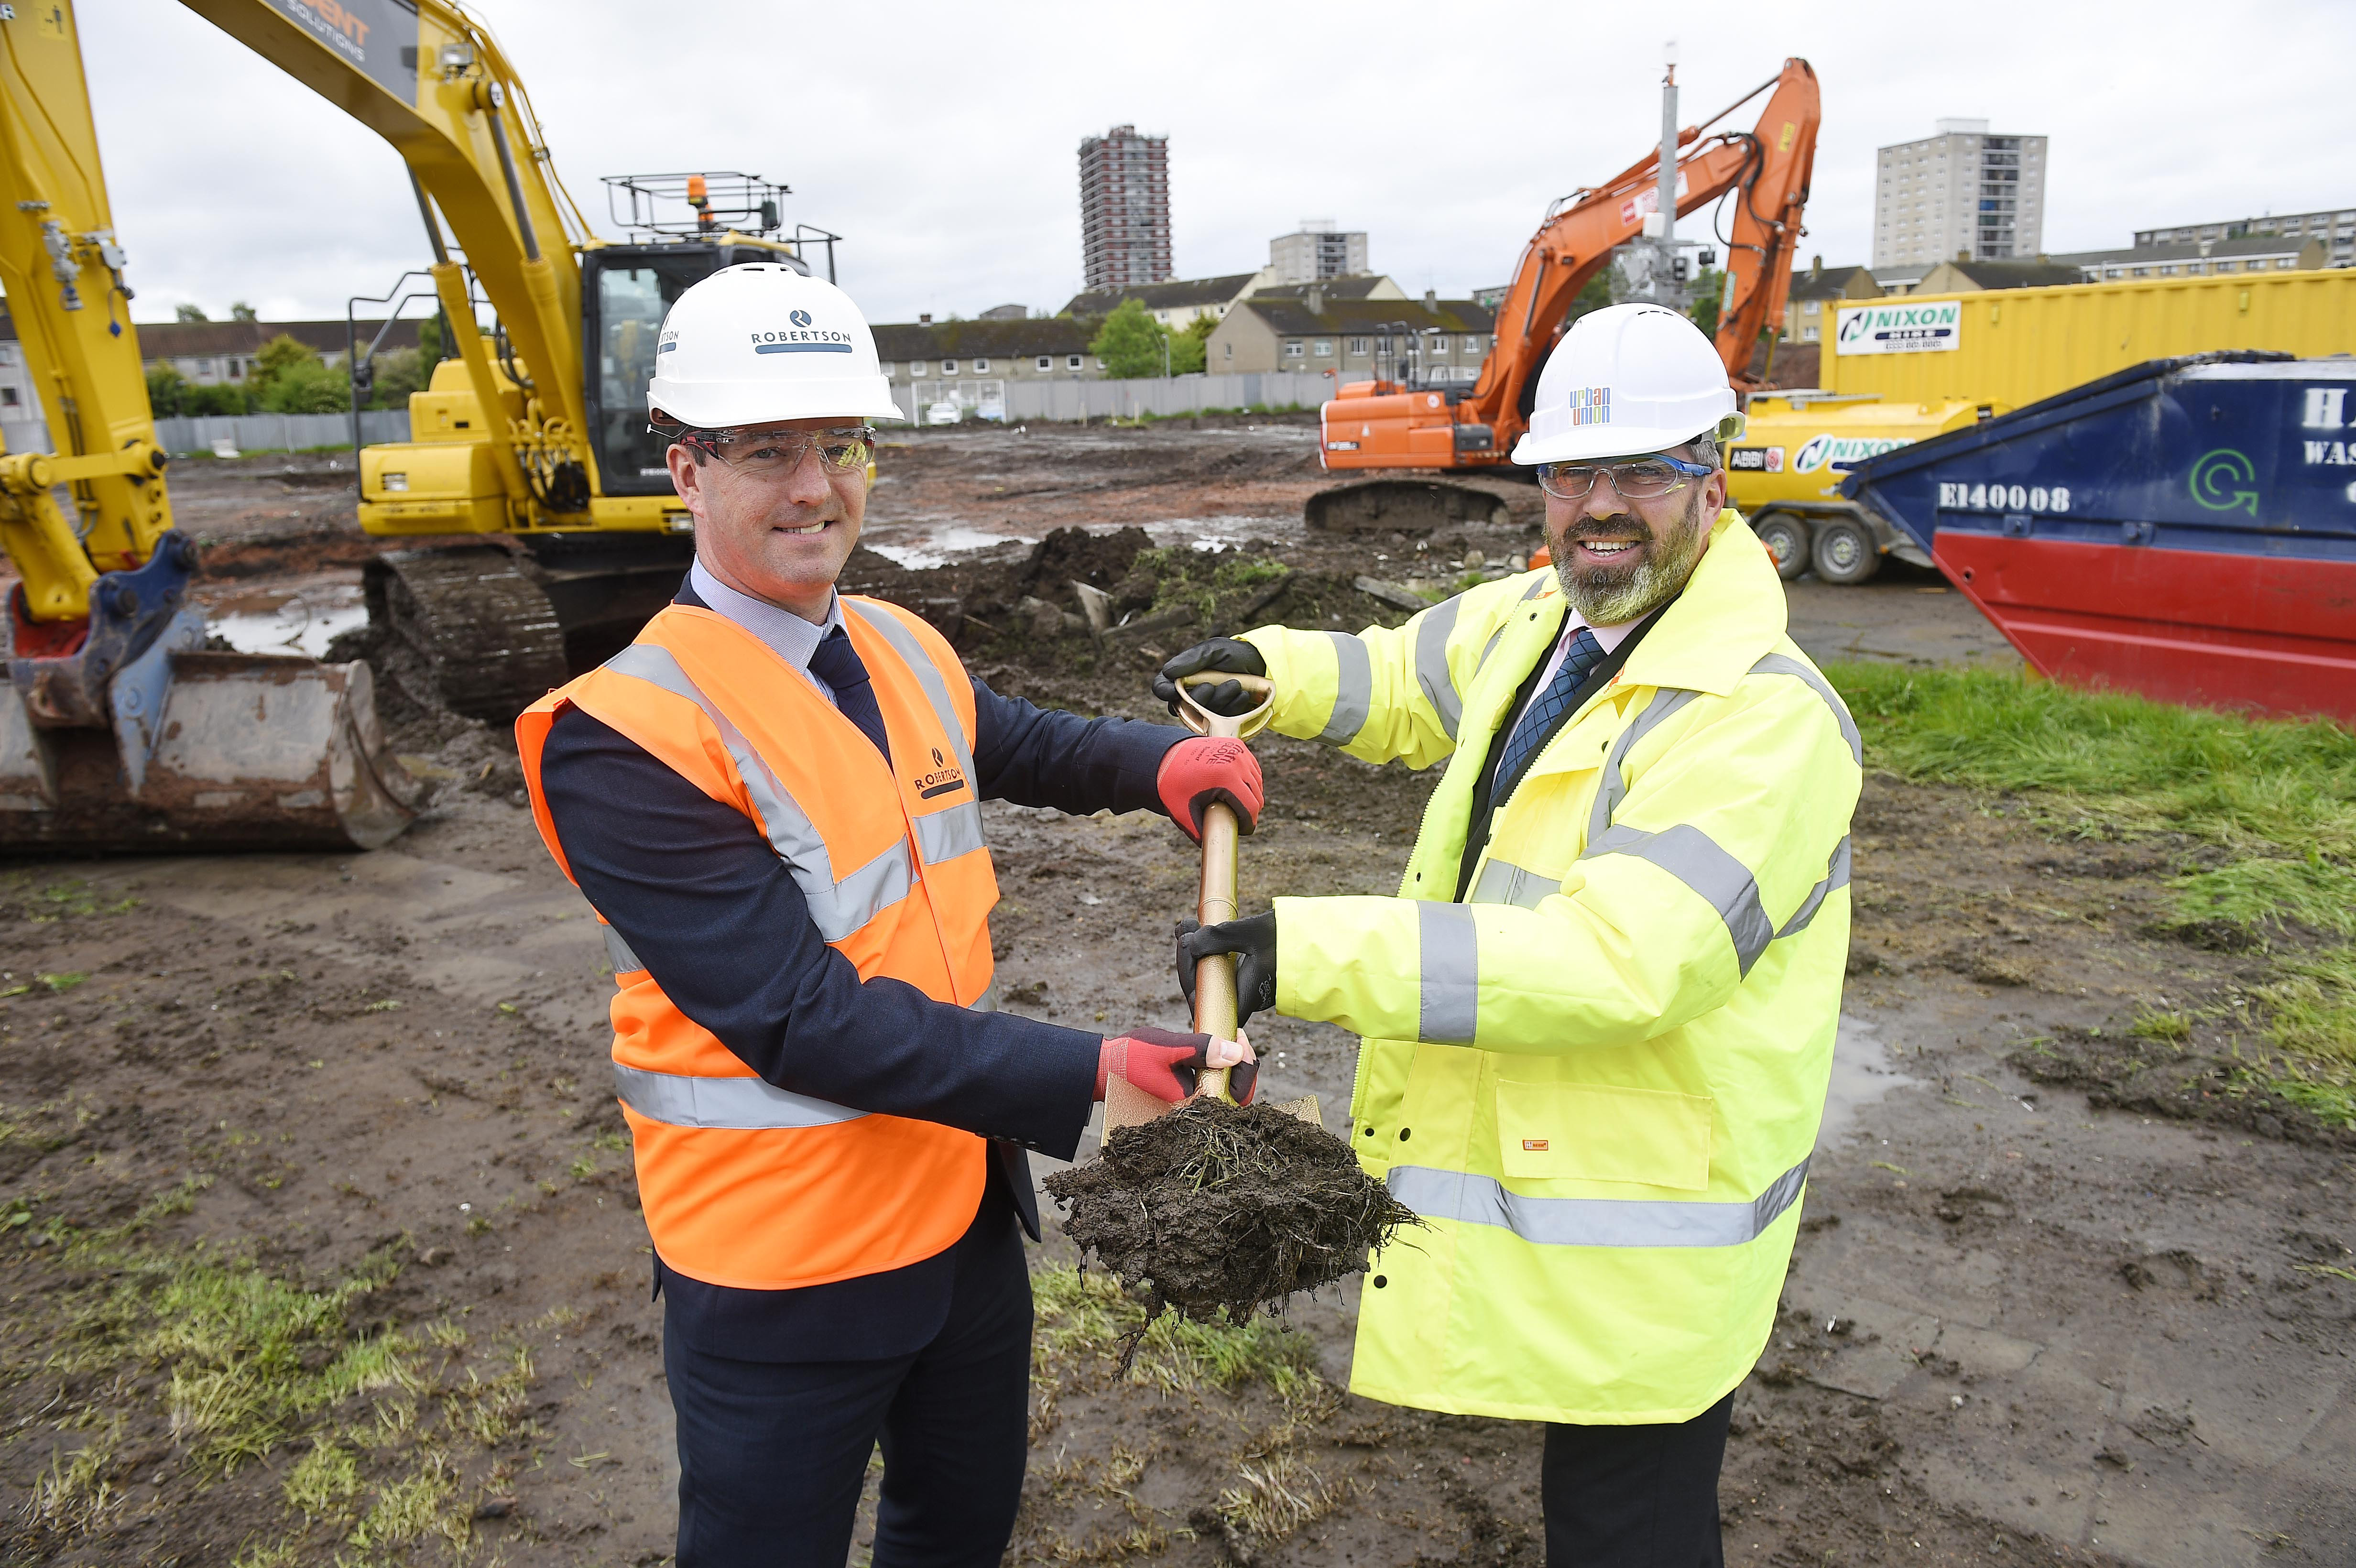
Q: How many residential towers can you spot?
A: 3